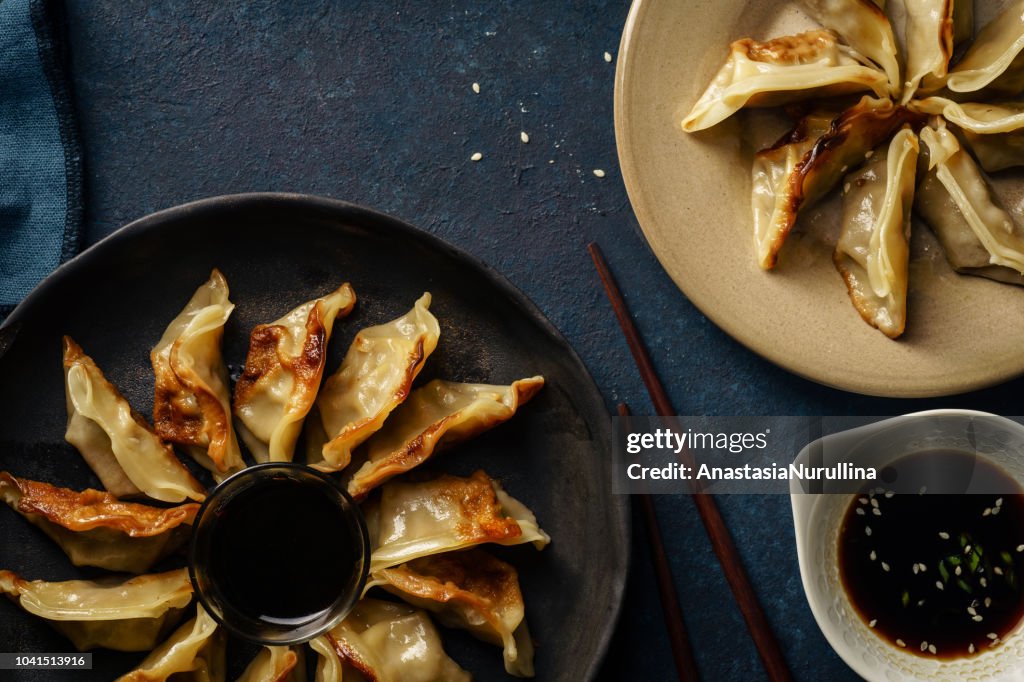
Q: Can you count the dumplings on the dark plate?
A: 13